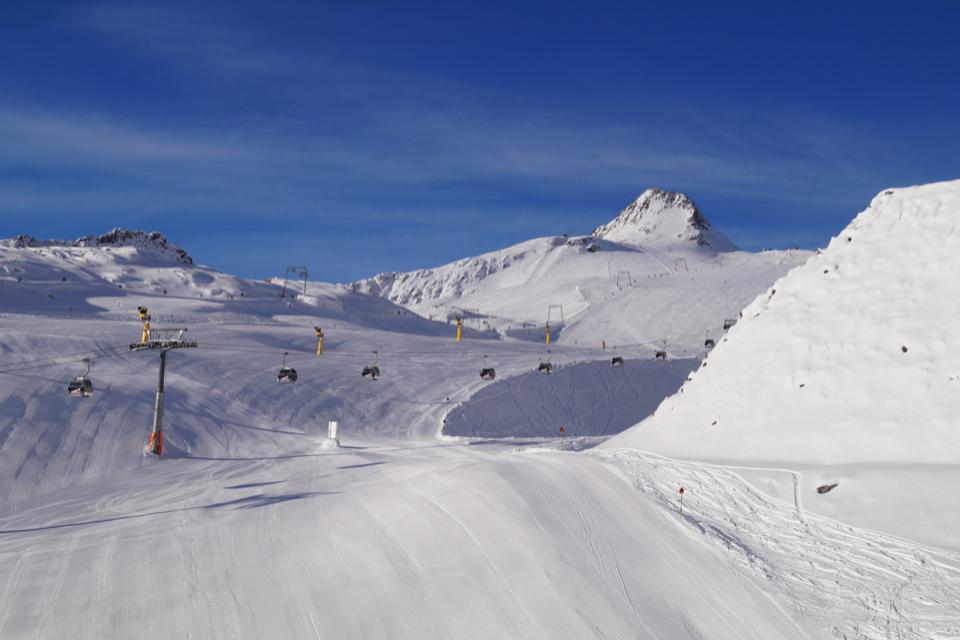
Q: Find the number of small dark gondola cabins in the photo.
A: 8